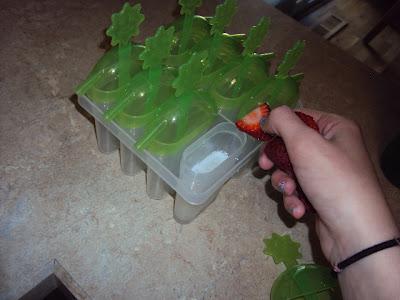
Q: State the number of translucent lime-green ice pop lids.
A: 8